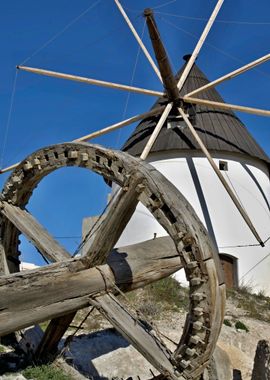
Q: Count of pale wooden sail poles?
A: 8